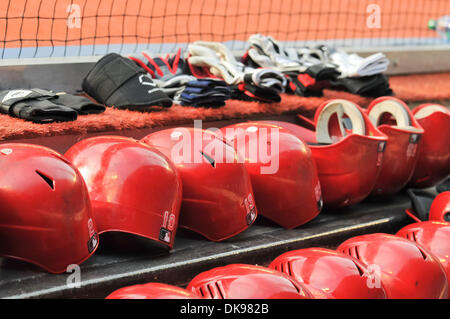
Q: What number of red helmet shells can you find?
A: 13